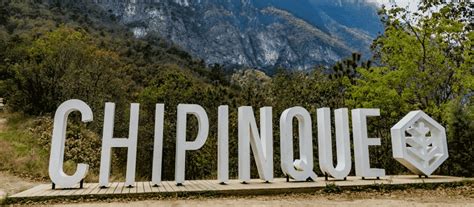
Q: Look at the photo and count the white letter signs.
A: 9